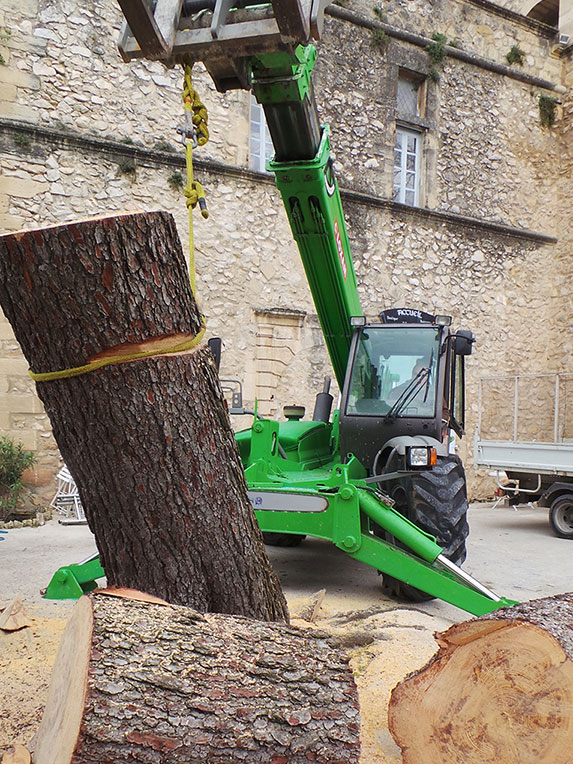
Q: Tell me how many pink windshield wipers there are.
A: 0